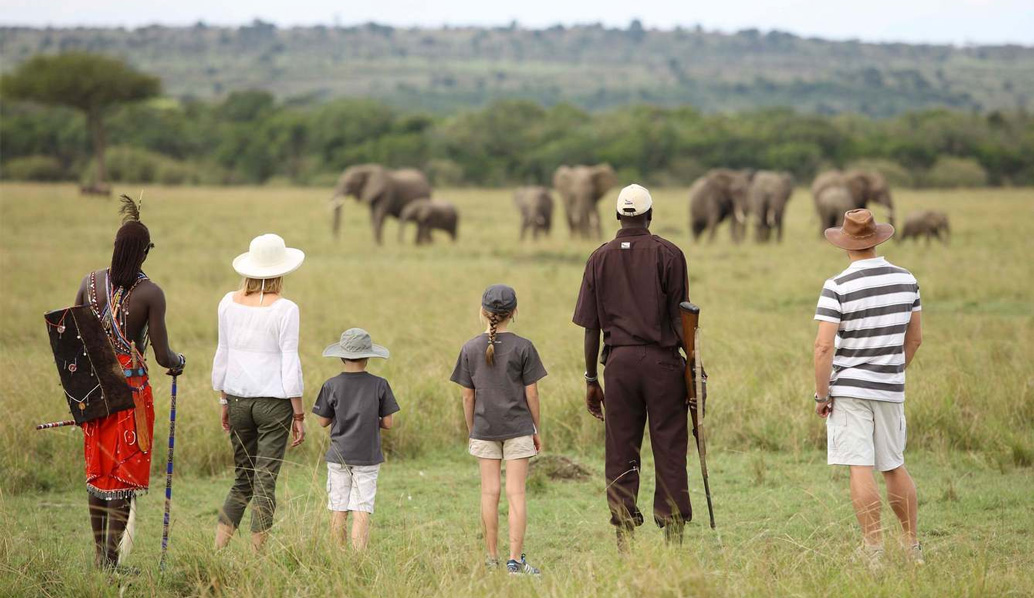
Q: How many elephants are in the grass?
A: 9